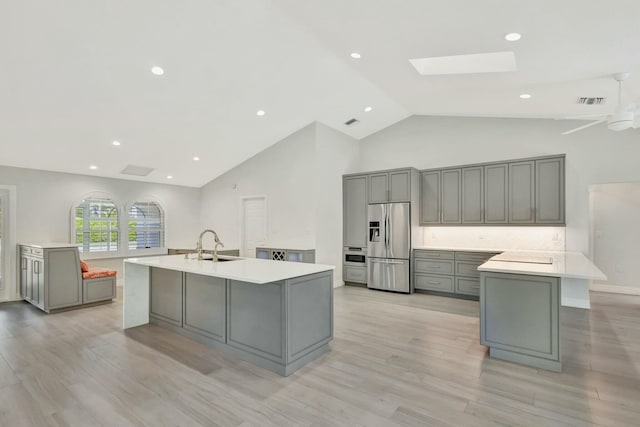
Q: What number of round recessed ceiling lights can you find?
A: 10